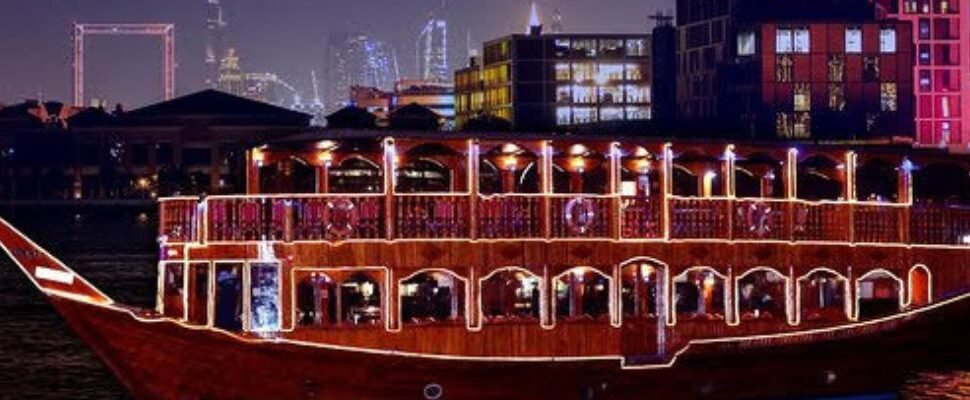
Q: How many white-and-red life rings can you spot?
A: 3